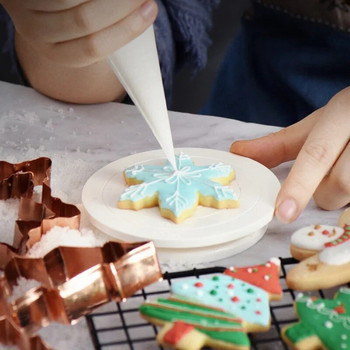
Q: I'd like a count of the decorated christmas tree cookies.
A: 2